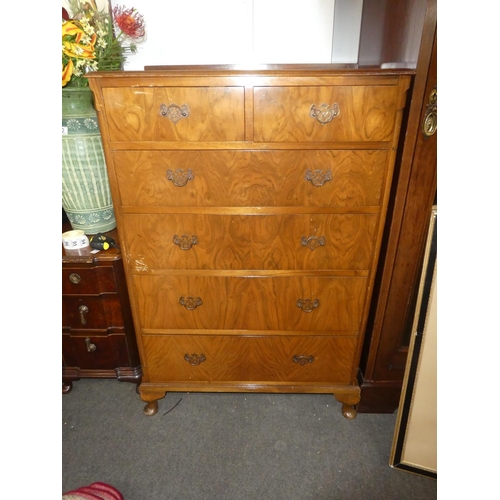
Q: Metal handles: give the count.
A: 14